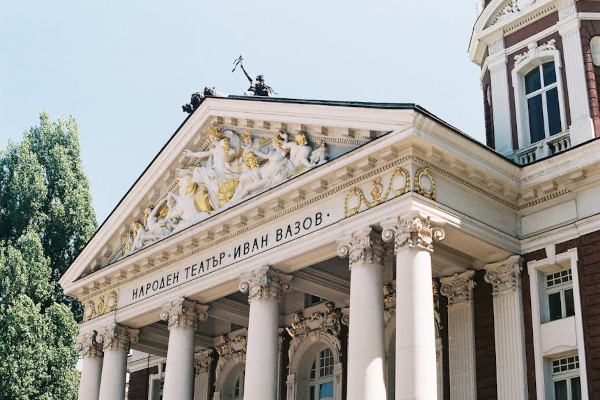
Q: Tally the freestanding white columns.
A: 6